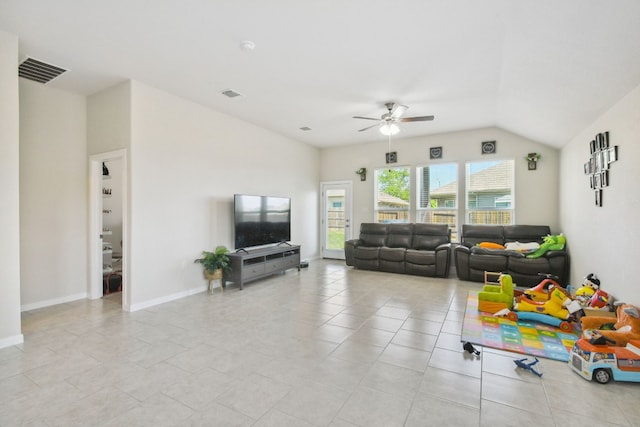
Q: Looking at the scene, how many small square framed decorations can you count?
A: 3